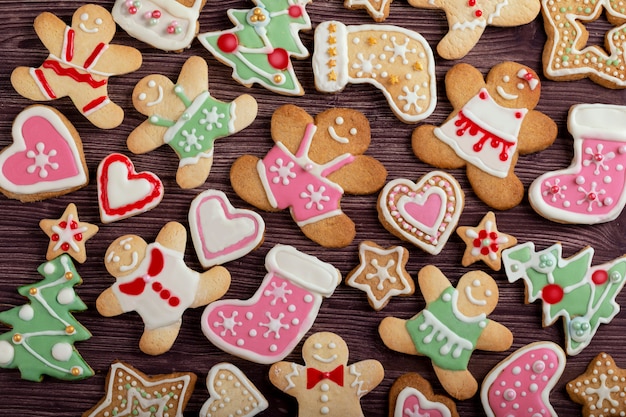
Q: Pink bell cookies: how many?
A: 0